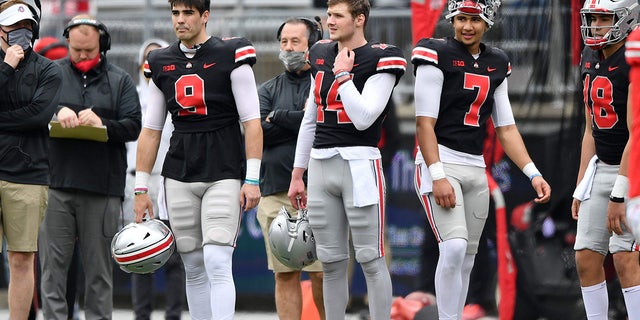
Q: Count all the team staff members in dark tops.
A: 3